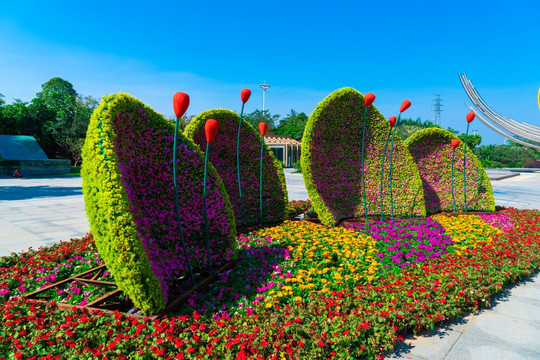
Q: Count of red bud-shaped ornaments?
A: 9